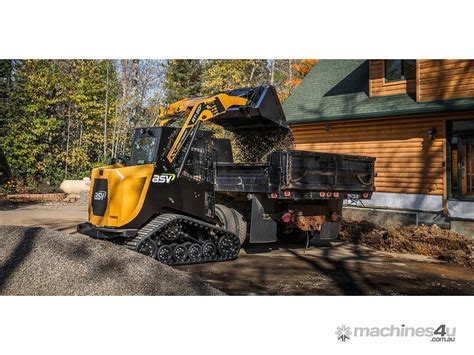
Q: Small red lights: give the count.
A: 6